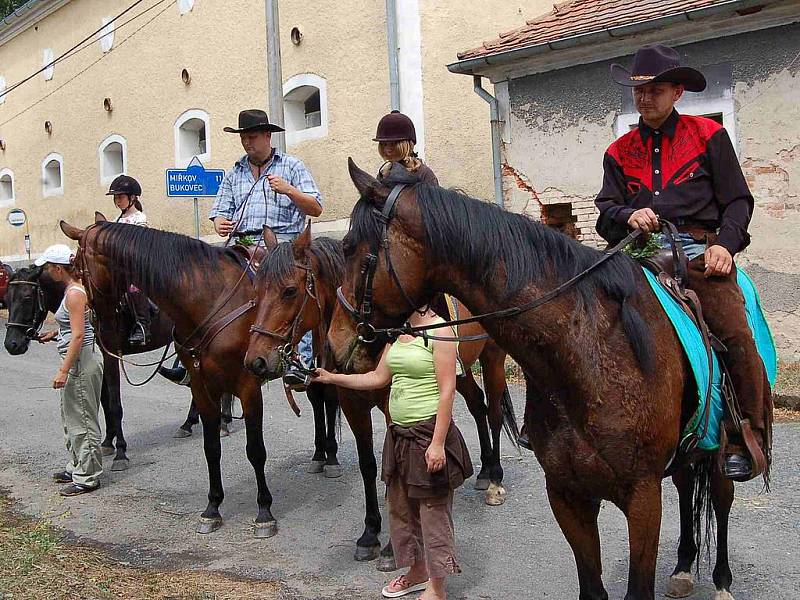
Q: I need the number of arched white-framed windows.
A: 5